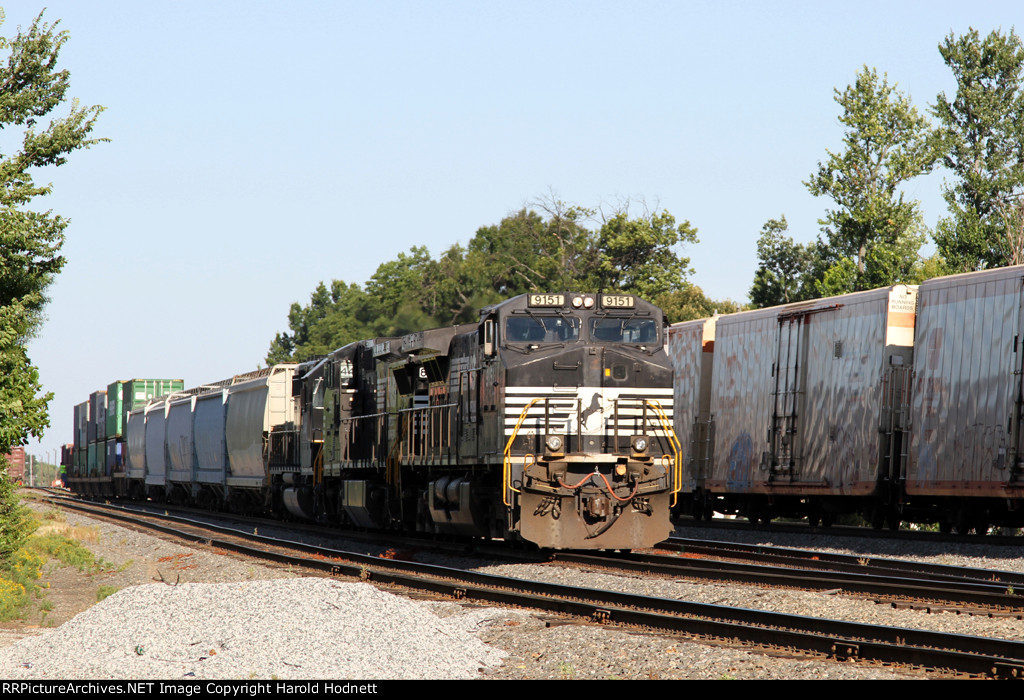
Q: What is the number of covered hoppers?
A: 5